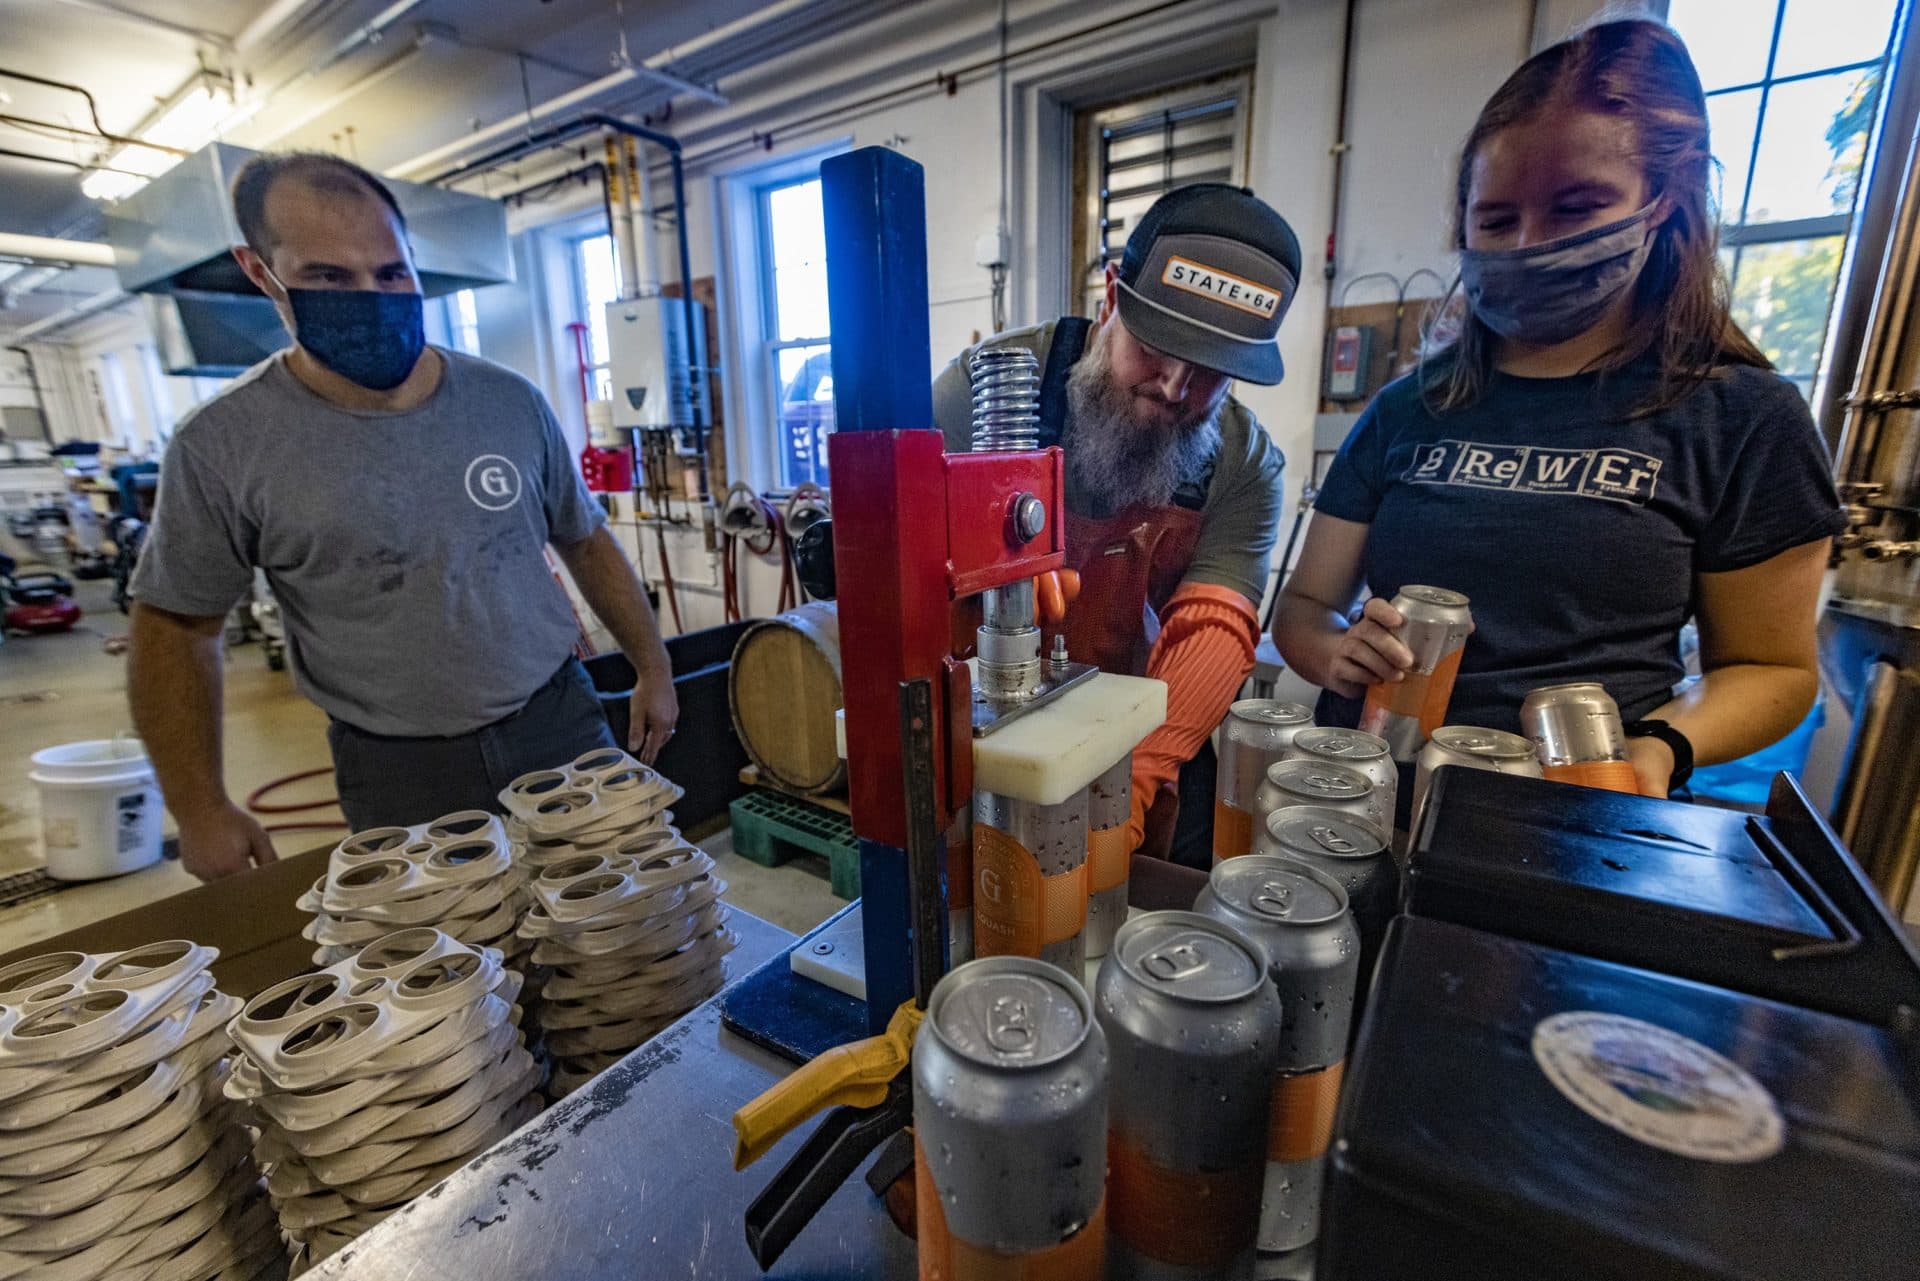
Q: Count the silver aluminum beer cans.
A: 13